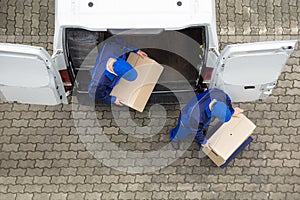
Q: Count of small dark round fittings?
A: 2